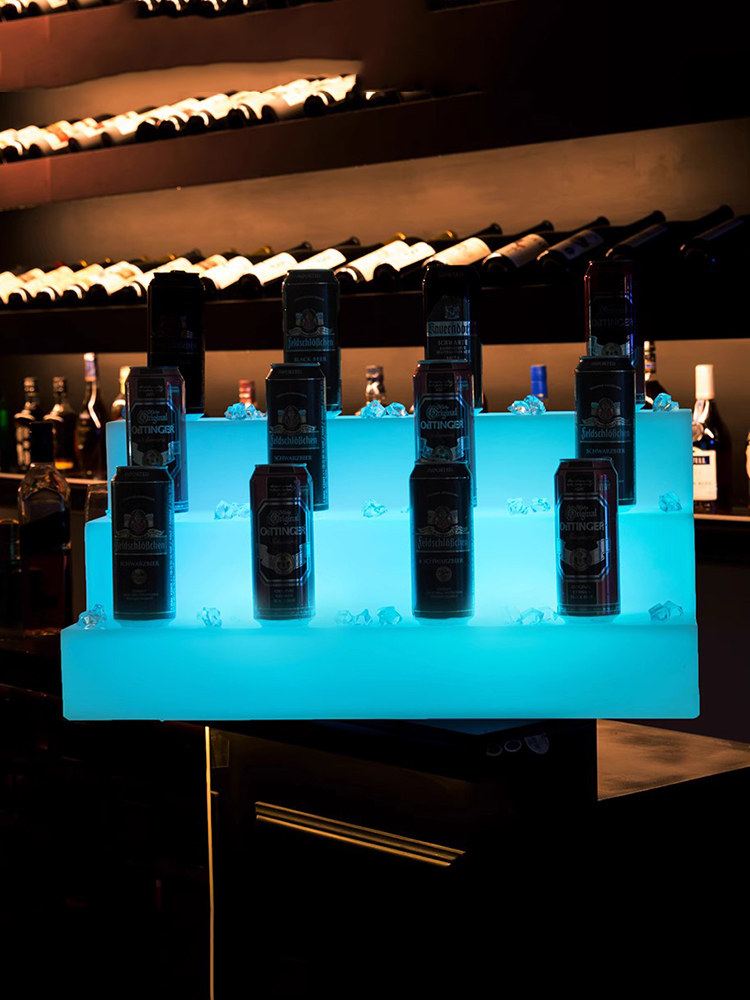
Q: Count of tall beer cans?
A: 12